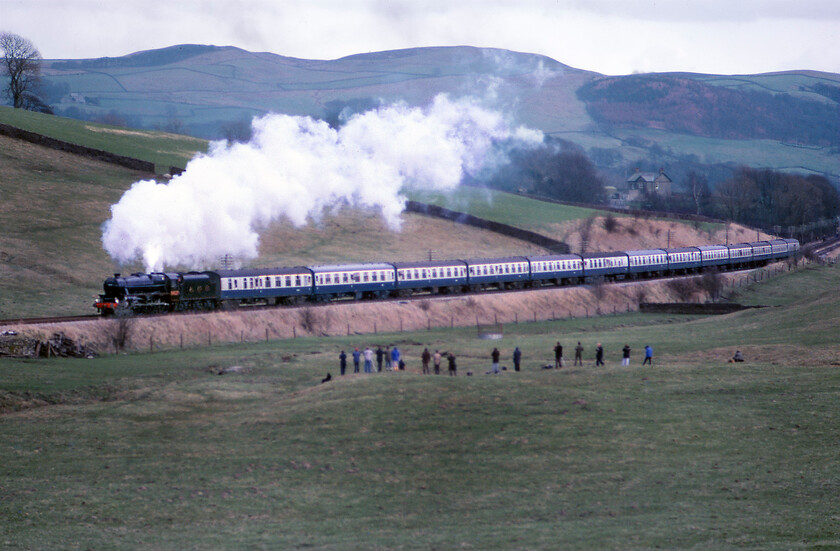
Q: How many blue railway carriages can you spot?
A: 13